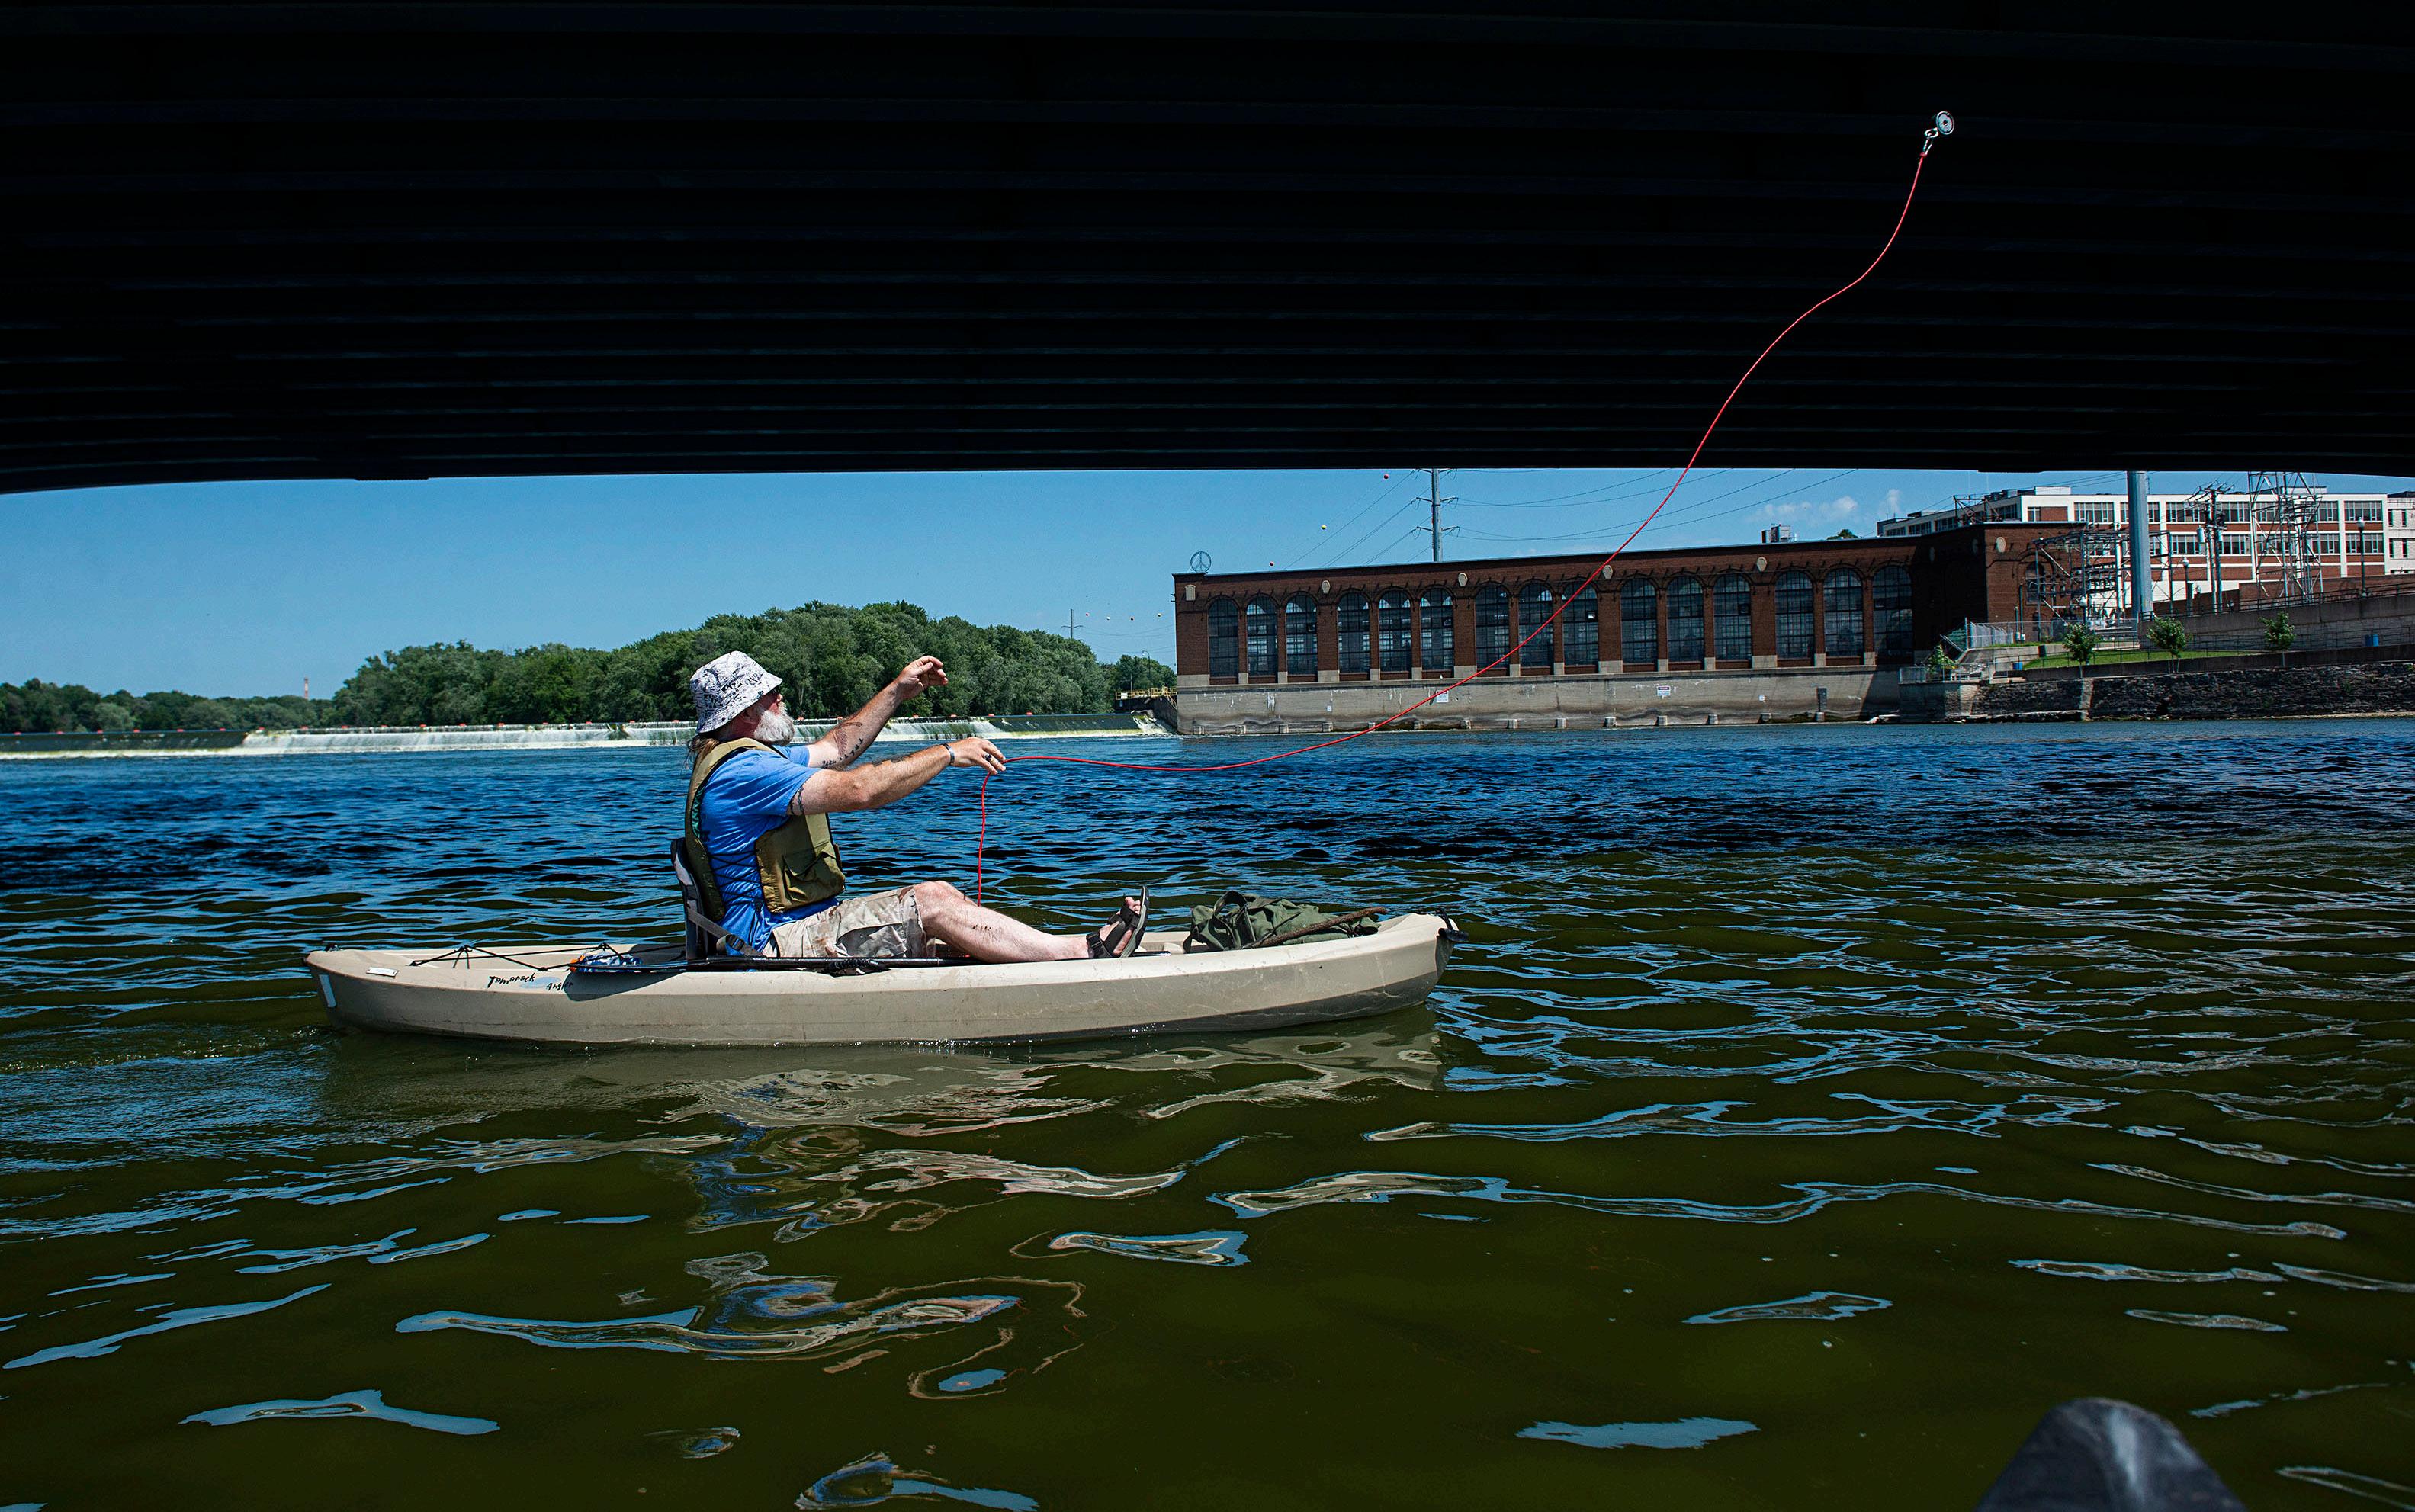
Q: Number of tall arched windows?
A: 15